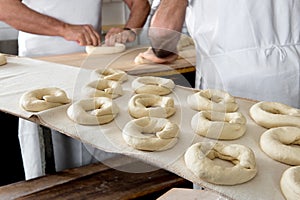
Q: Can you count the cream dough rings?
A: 13